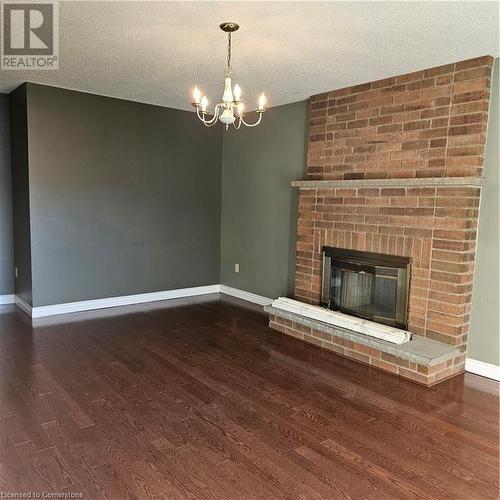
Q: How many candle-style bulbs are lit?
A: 5